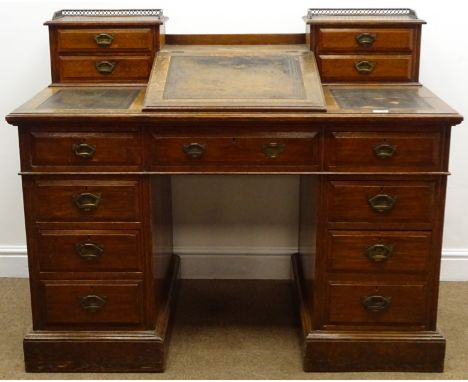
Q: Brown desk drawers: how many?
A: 13